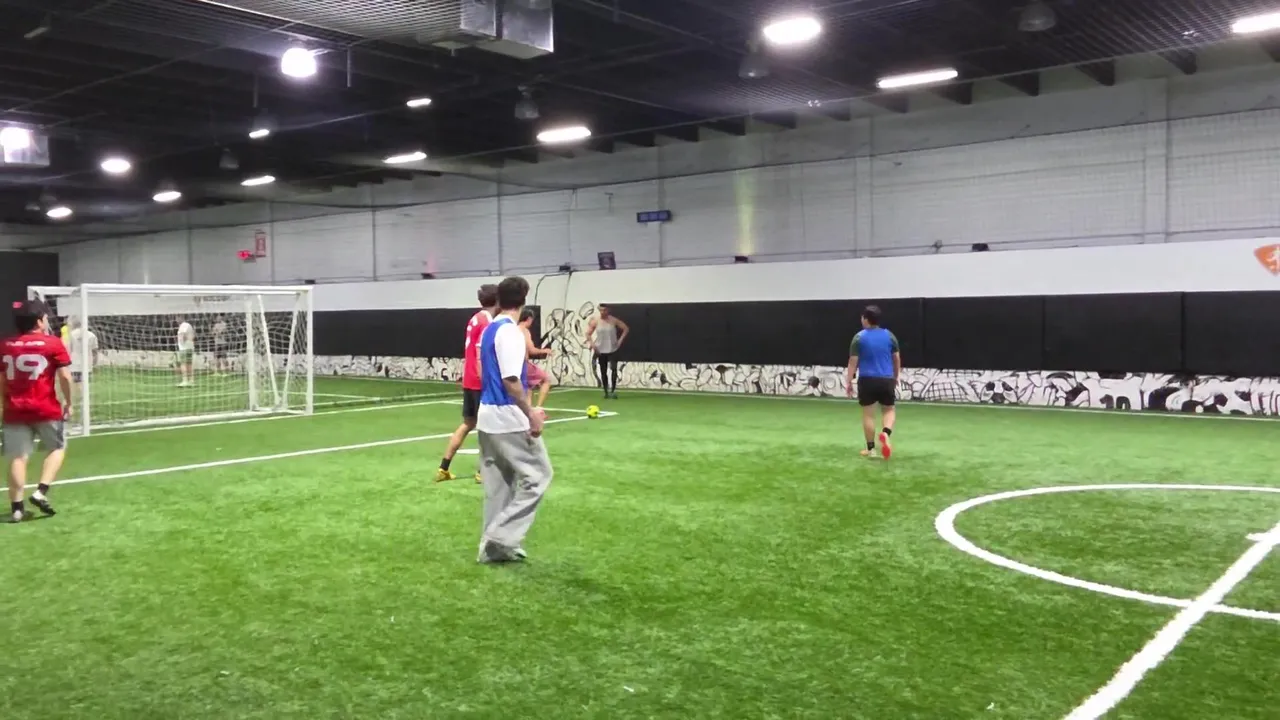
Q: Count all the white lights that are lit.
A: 13